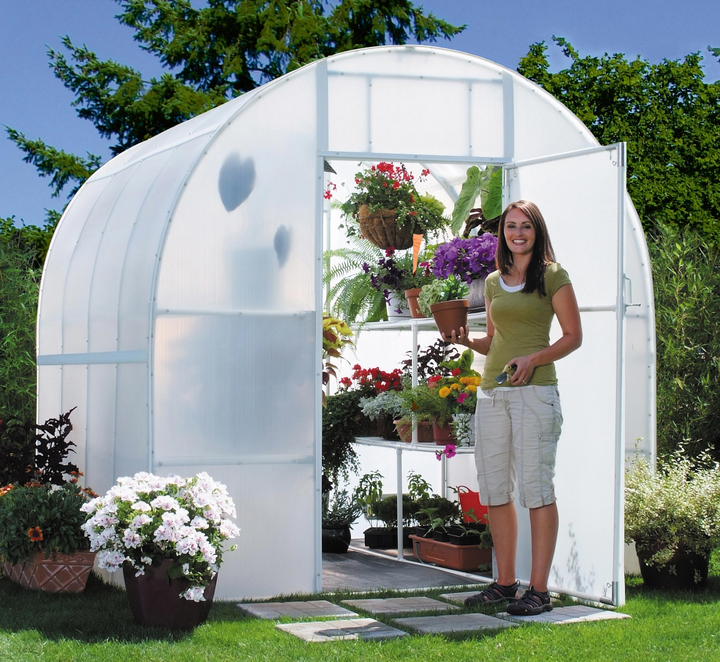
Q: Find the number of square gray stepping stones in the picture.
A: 6